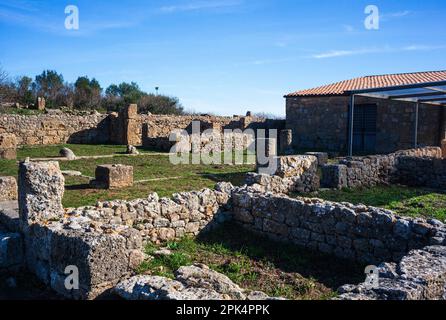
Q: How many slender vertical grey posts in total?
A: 2